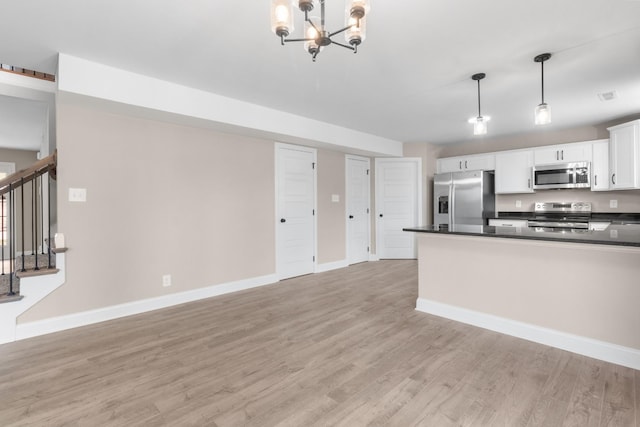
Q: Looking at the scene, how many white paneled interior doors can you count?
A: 3